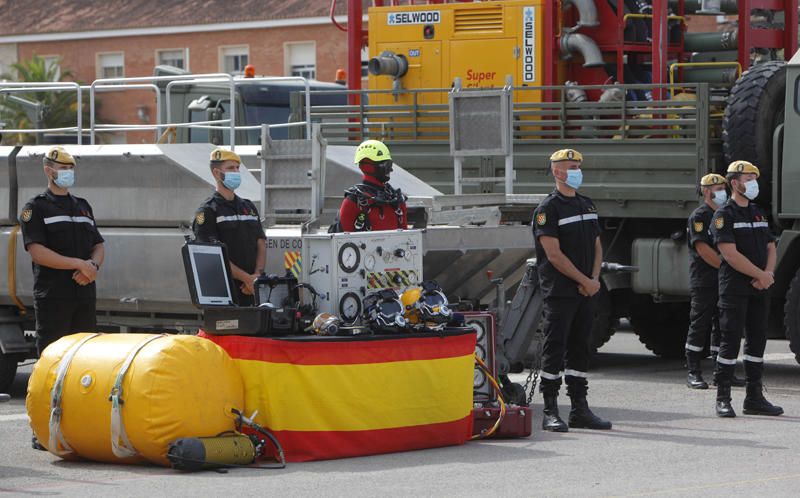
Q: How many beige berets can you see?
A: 5